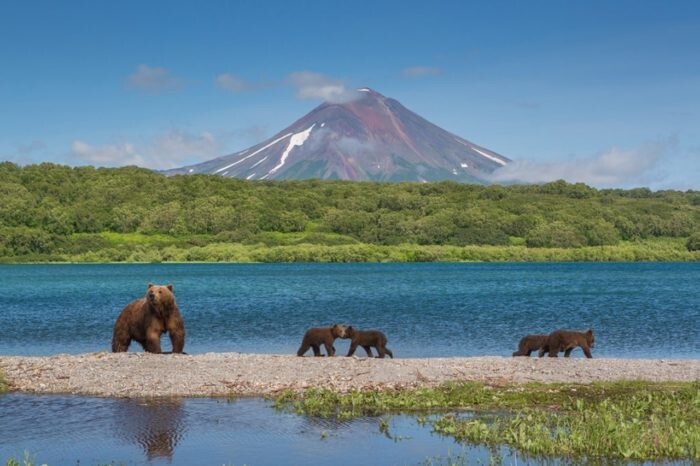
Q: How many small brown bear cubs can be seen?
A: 4